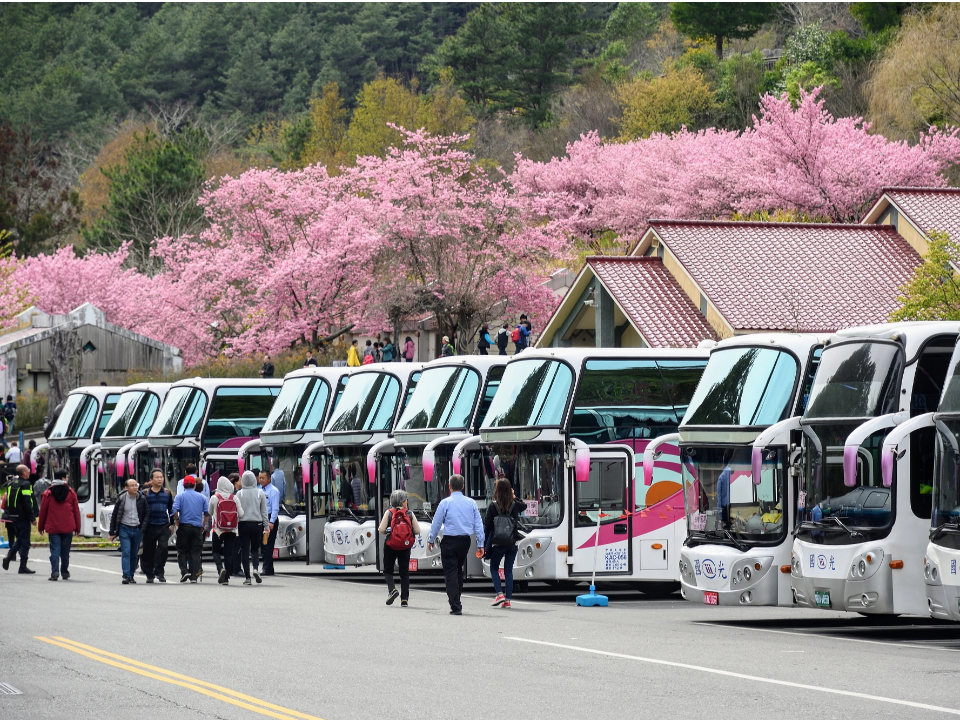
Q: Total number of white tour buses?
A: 10